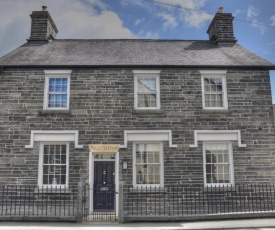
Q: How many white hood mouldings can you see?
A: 3